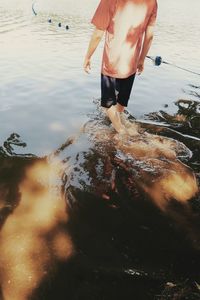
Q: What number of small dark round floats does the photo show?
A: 4